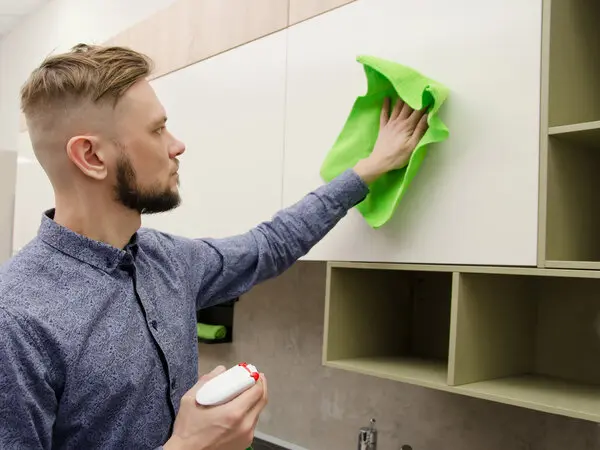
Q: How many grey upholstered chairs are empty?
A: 0